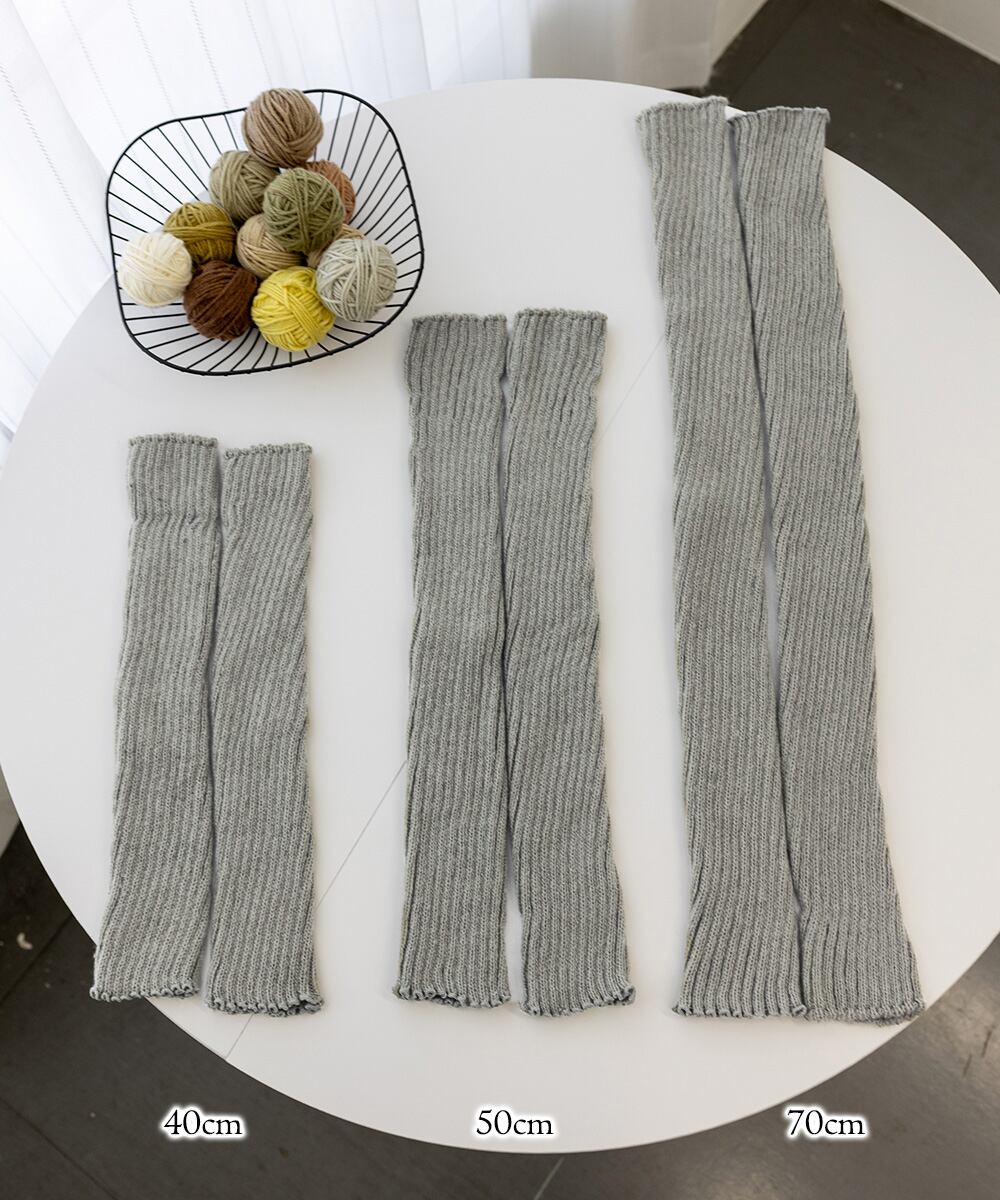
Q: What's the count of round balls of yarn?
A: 11